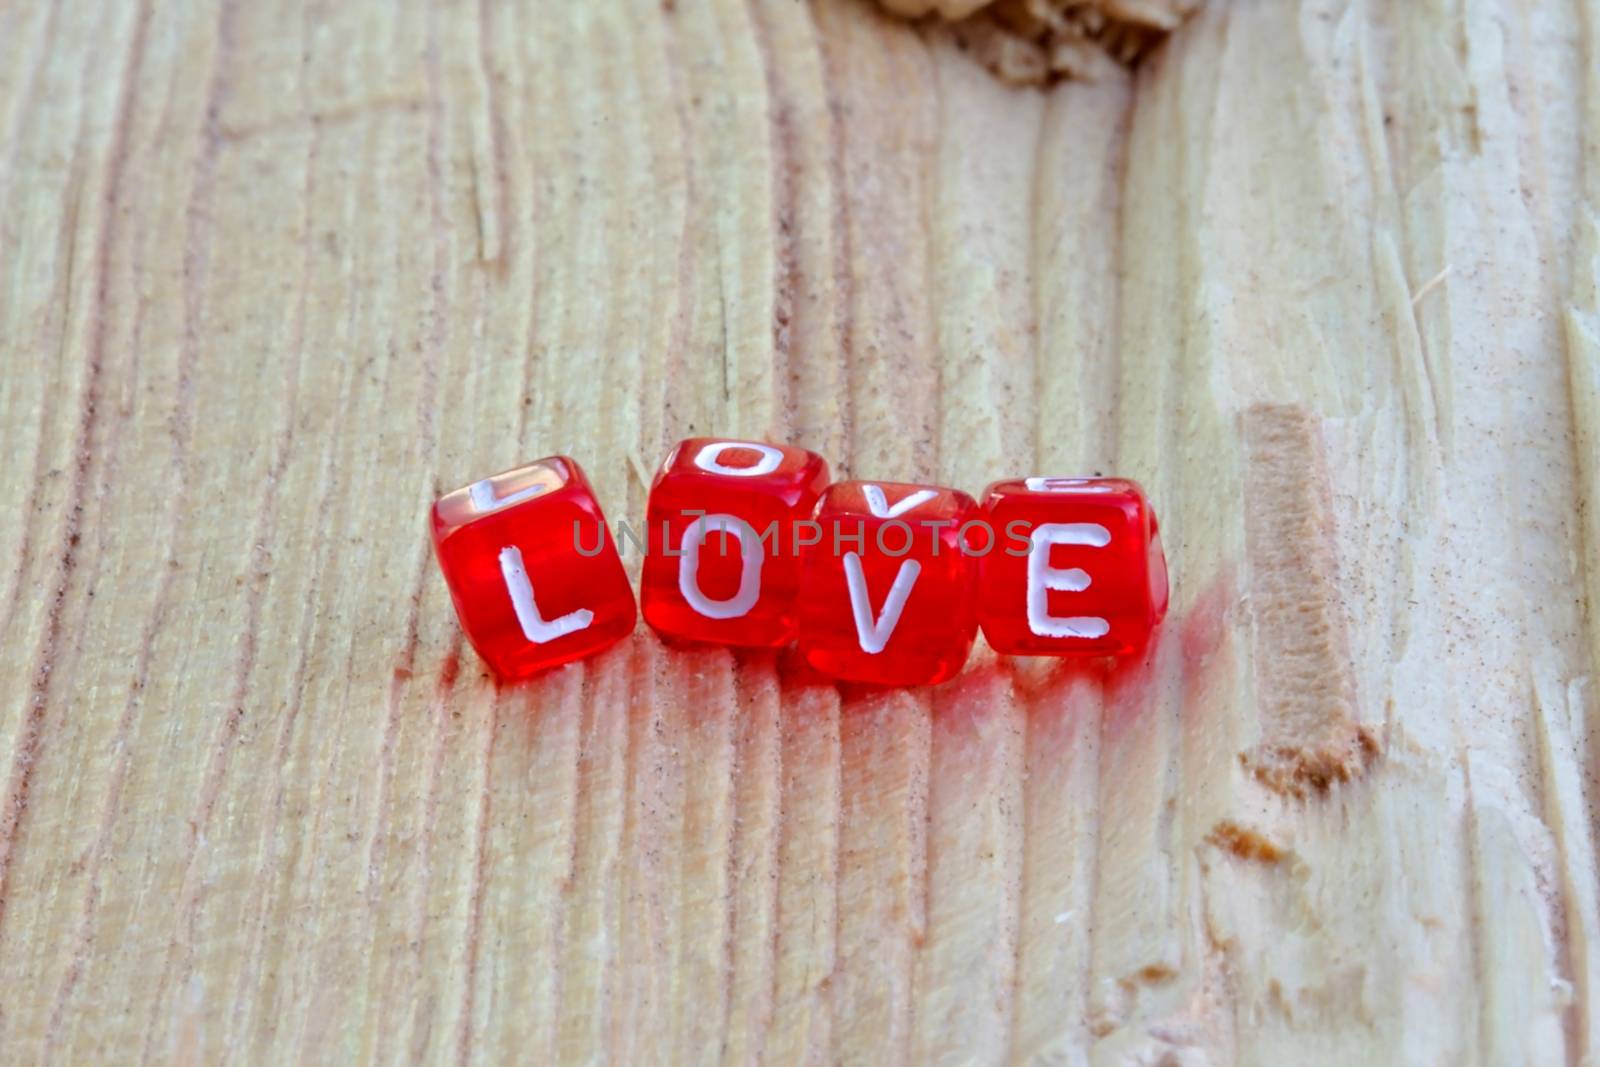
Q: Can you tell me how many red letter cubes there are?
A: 4